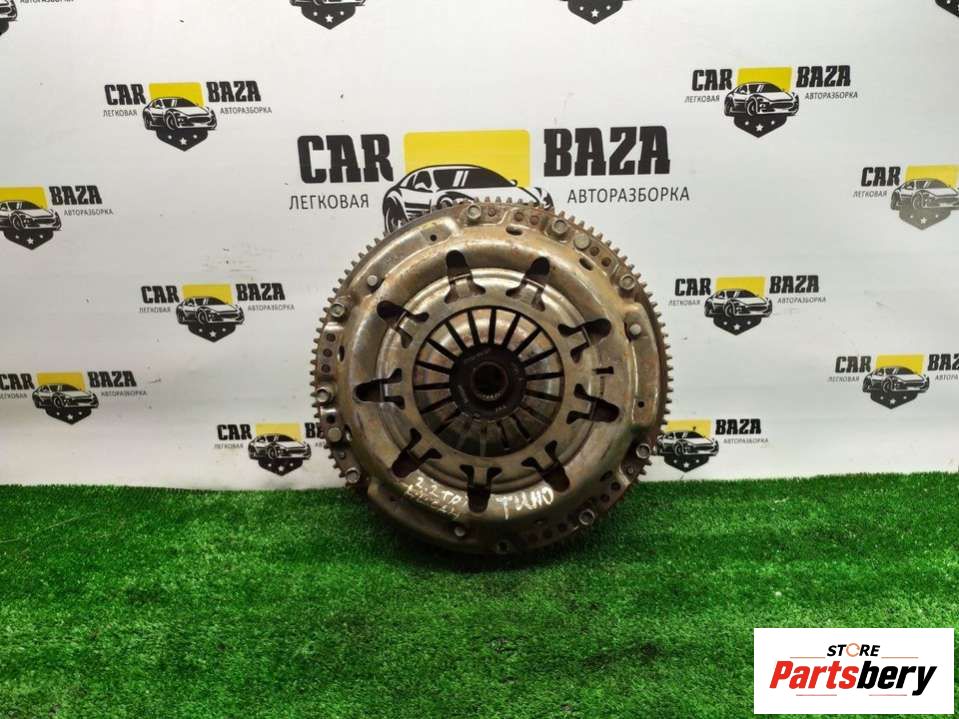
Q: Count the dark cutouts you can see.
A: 9